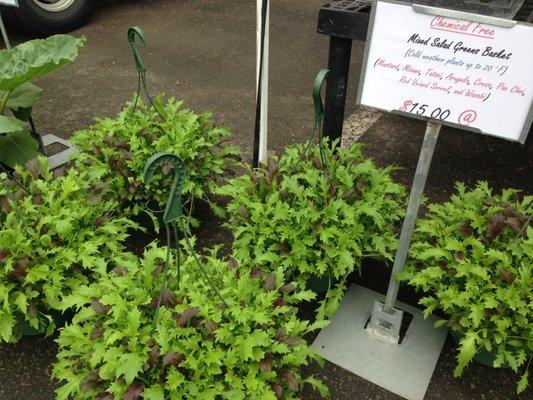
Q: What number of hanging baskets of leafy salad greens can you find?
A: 5